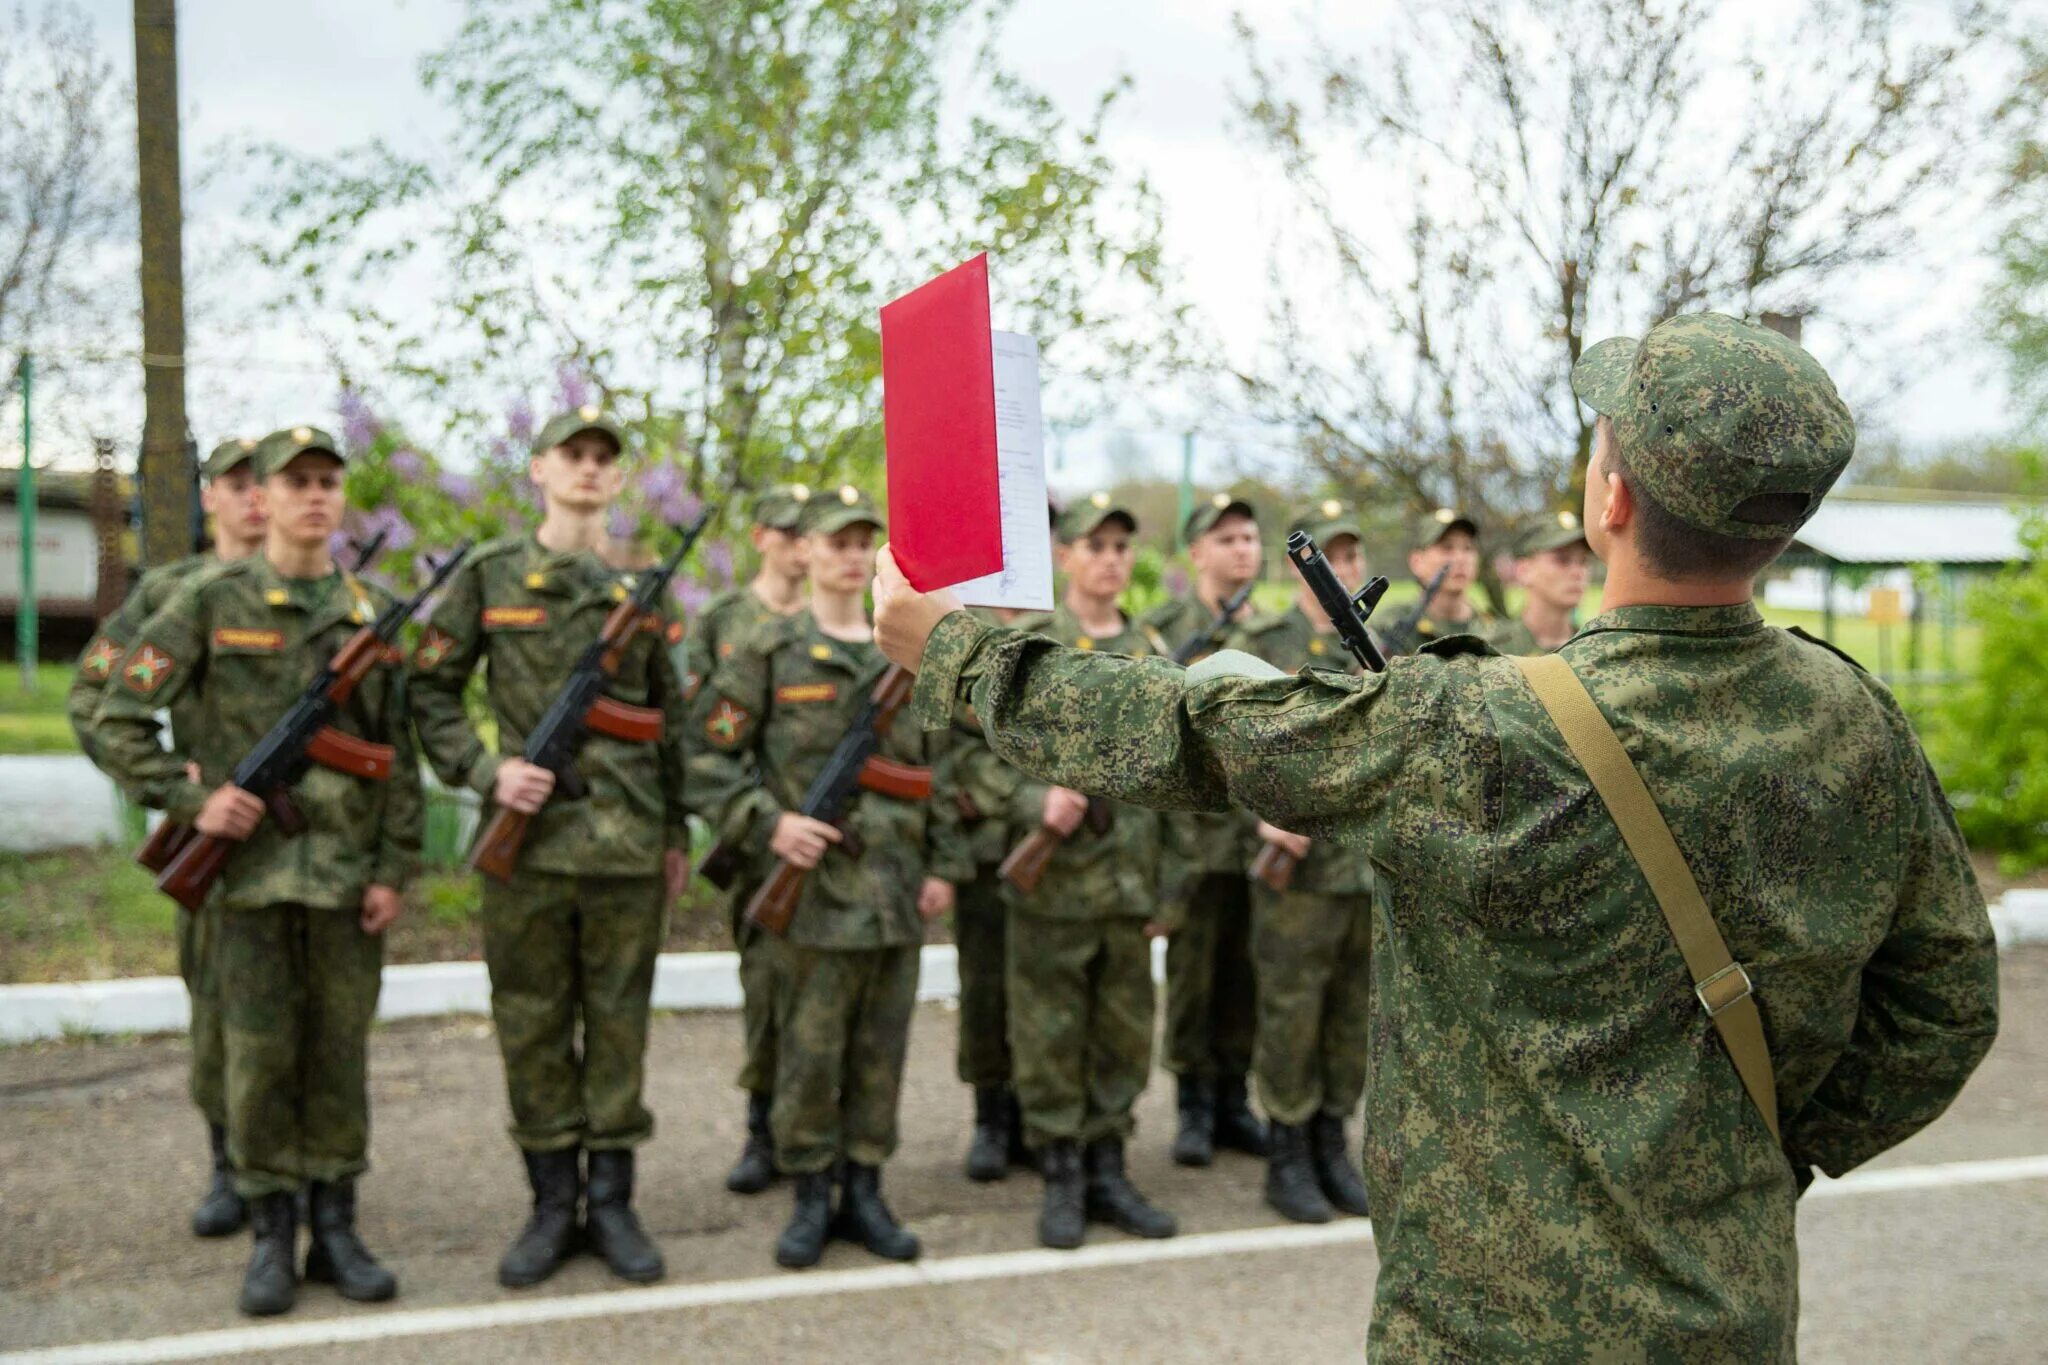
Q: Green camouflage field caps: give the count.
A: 11